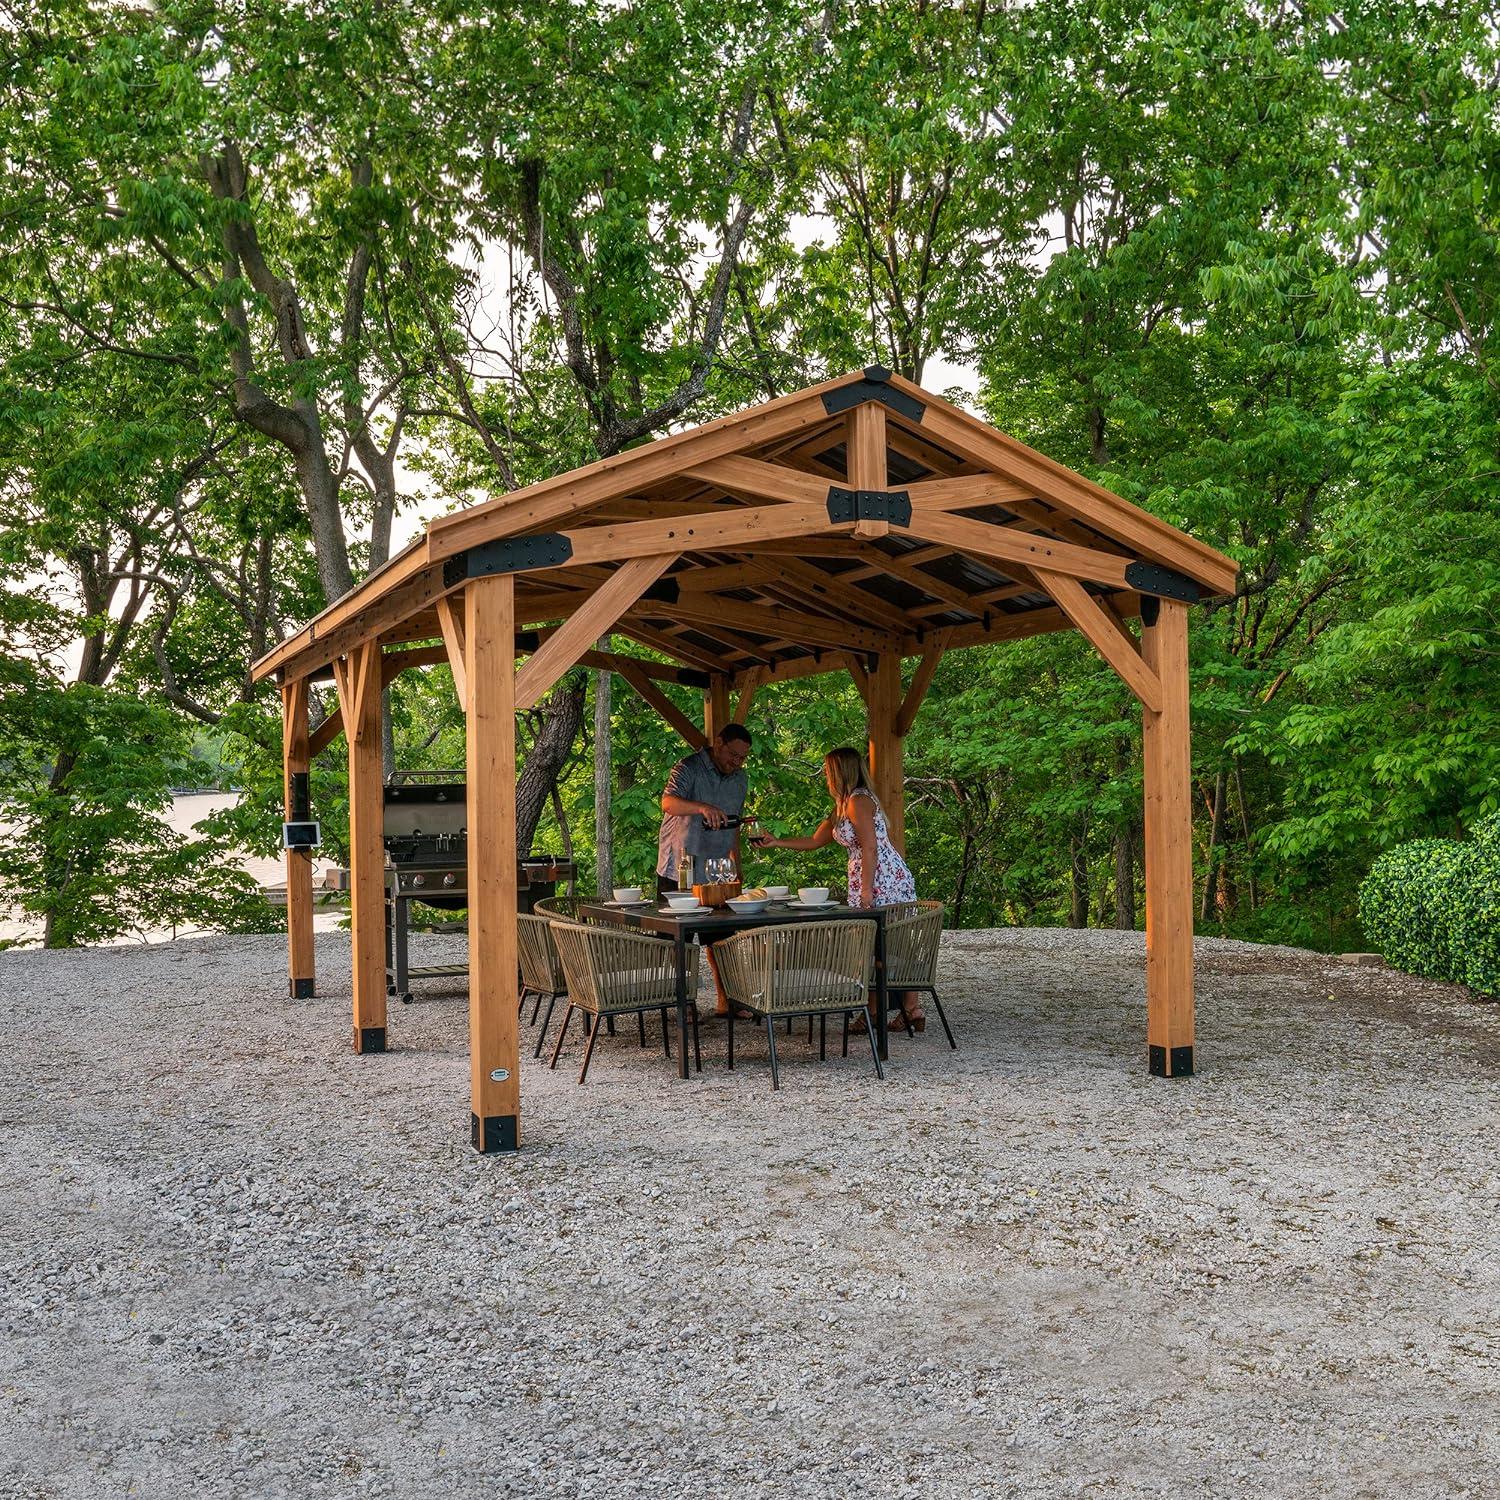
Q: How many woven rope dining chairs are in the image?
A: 5